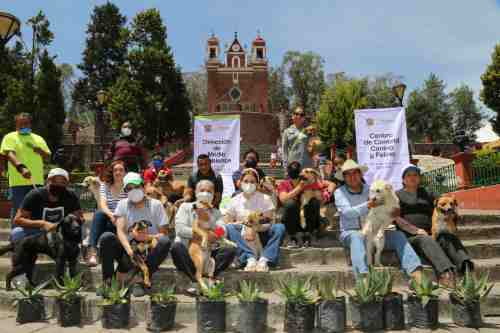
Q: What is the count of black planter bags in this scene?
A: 12